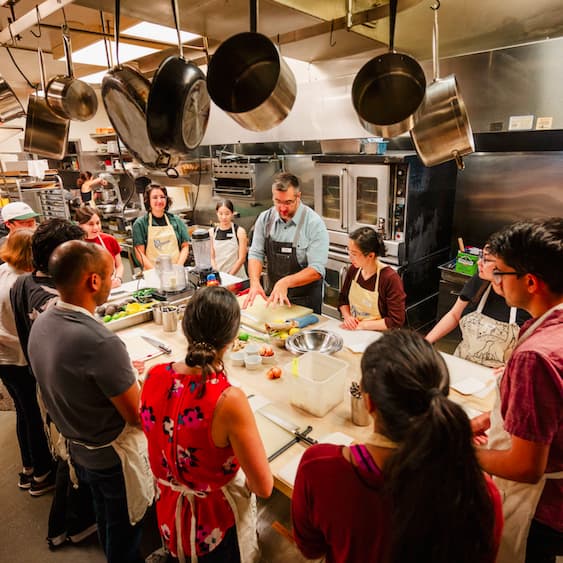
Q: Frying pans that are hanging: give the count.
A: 2